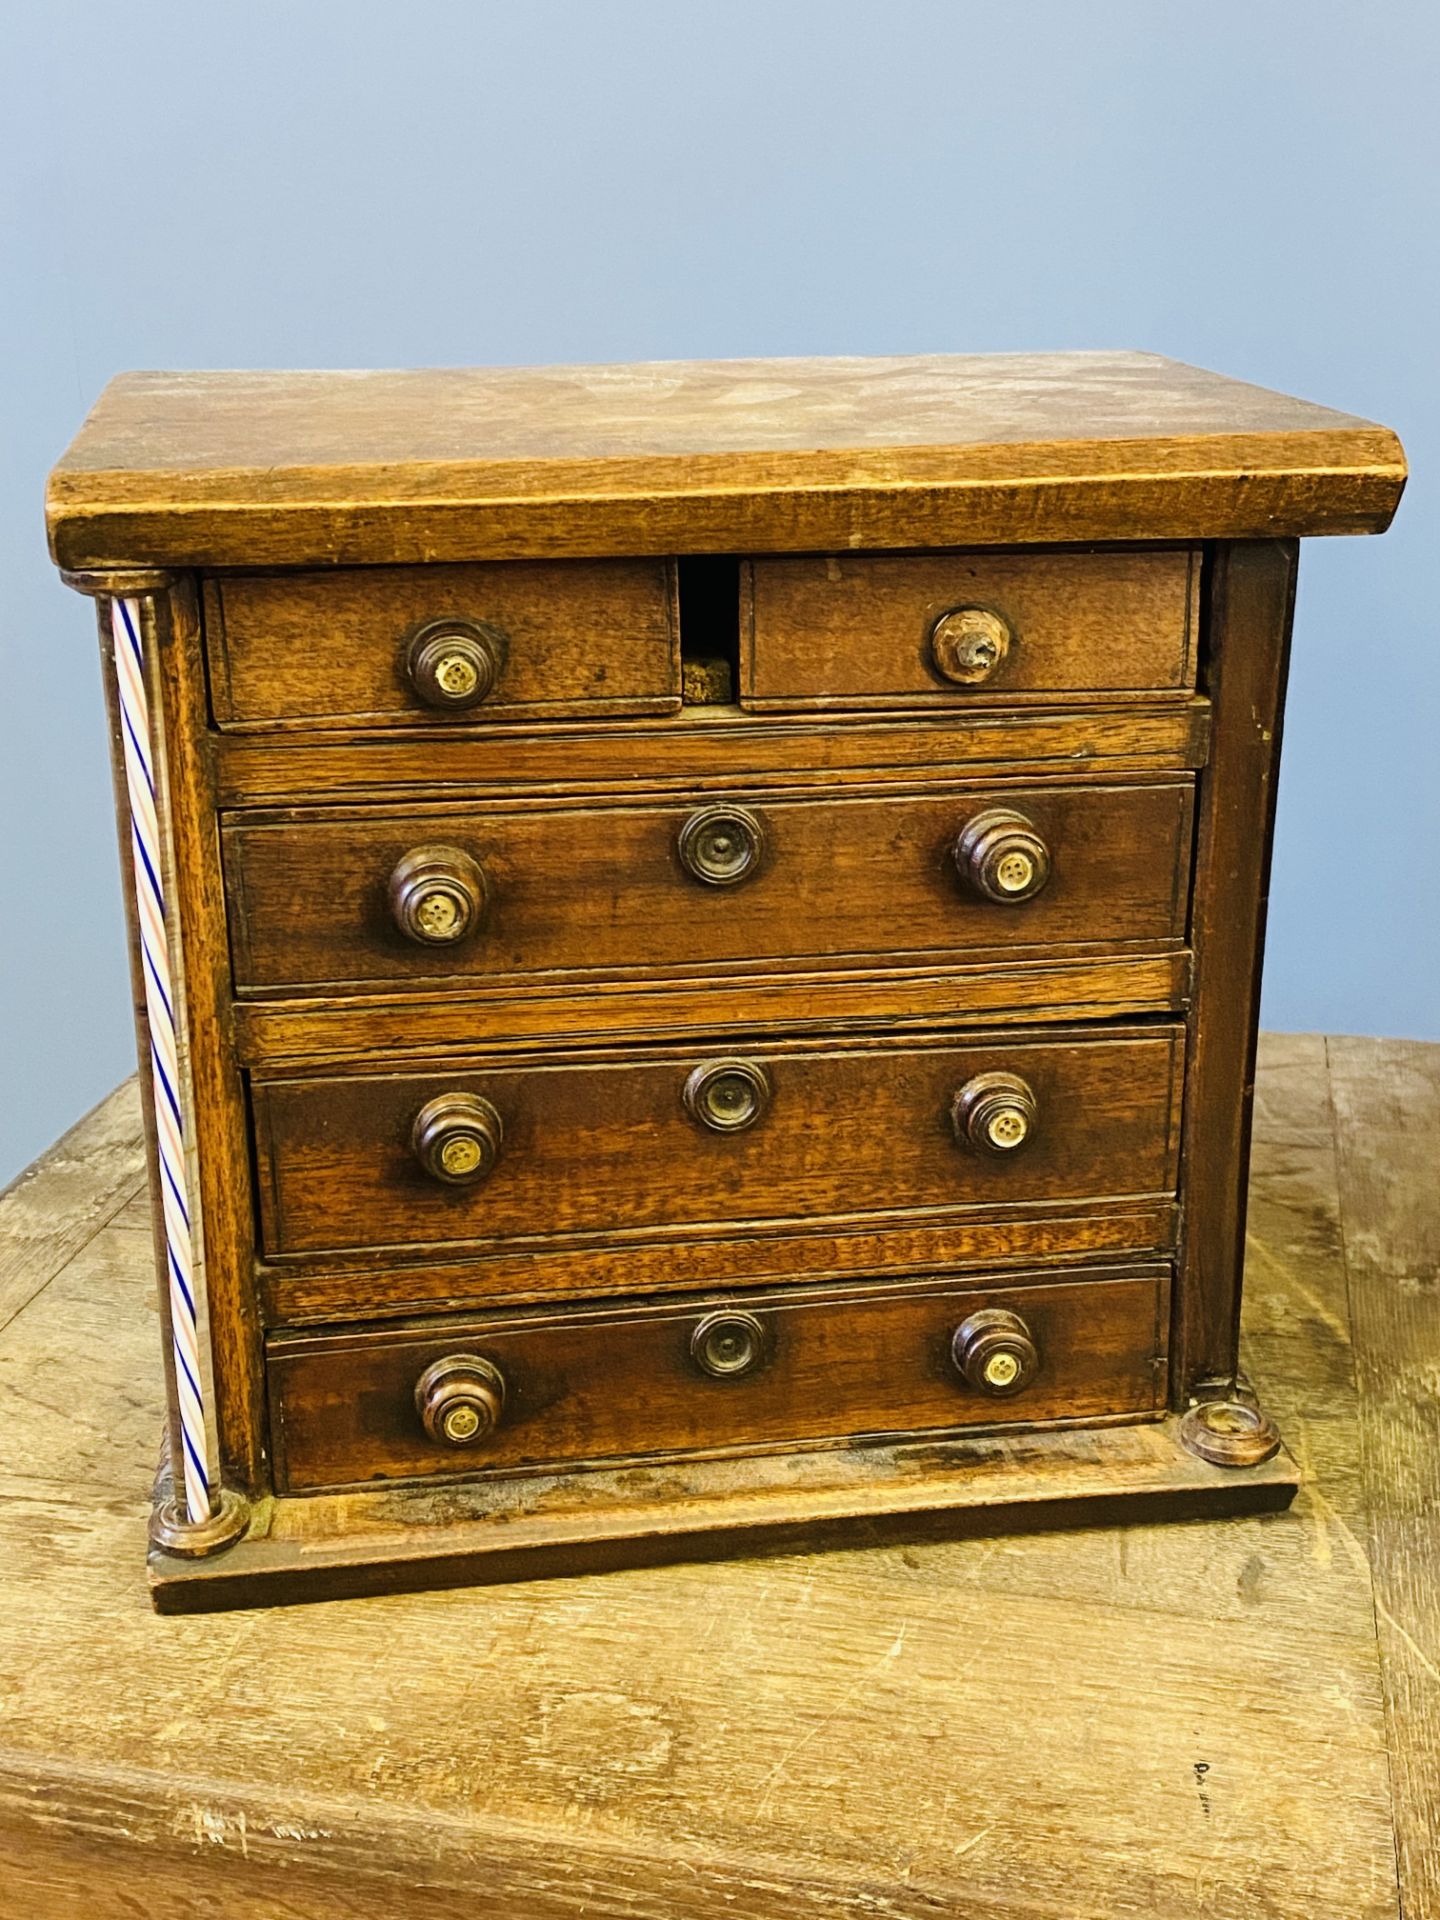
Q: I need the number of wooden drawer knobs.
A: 8